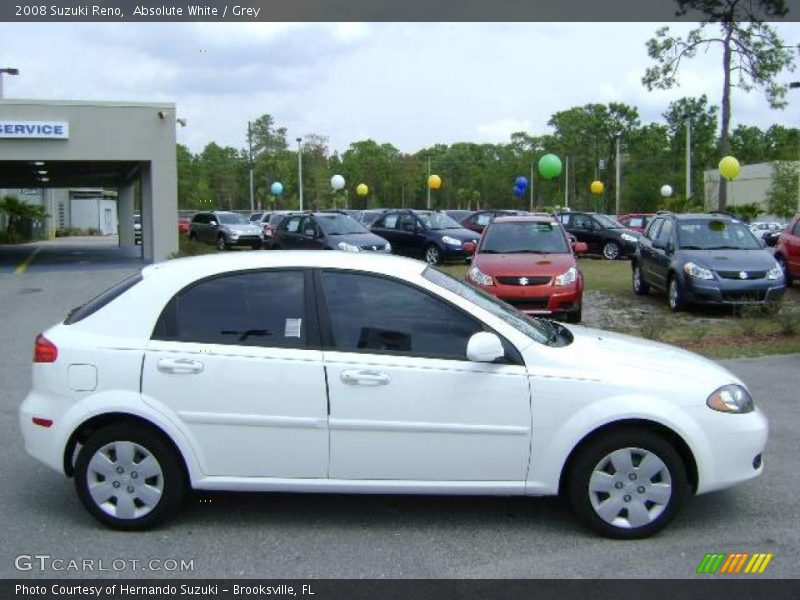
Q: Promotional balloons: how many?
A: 10